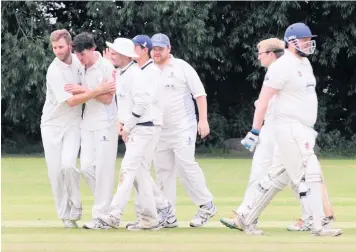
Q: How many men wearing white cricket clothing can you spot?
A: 7